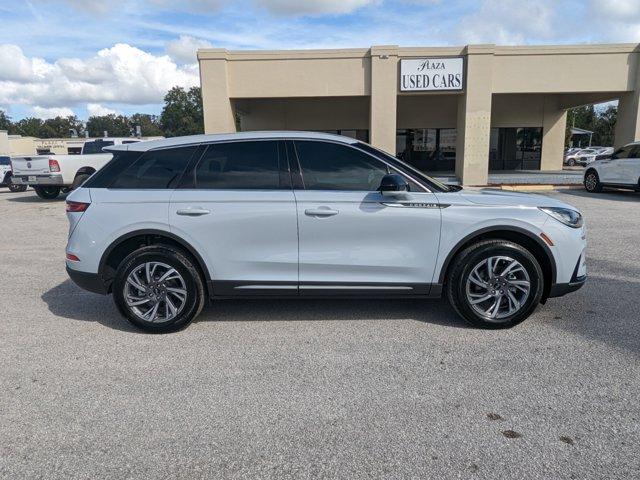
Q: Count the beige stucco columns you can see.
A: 4